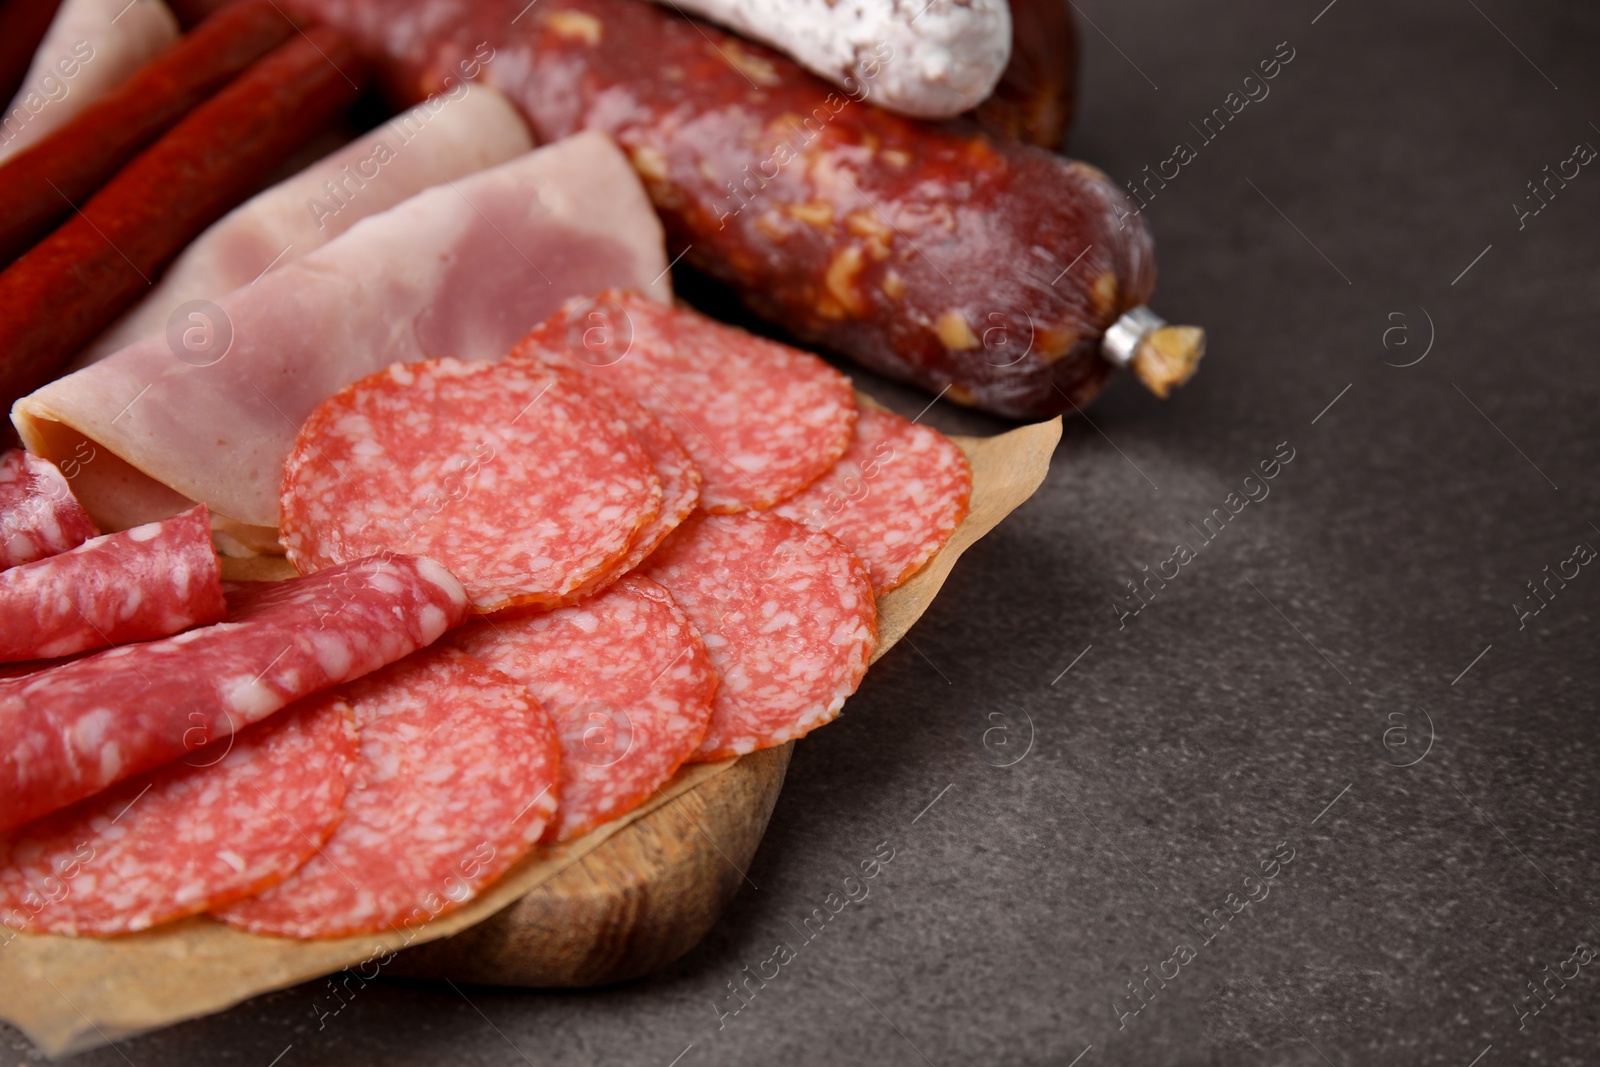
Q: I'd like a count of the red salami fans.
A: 8